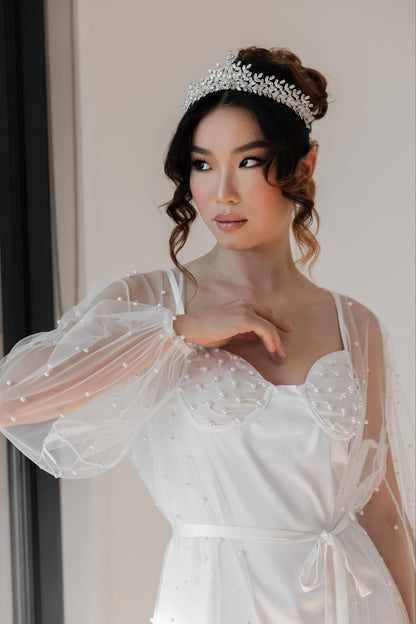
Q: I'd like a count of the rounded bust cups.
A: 2